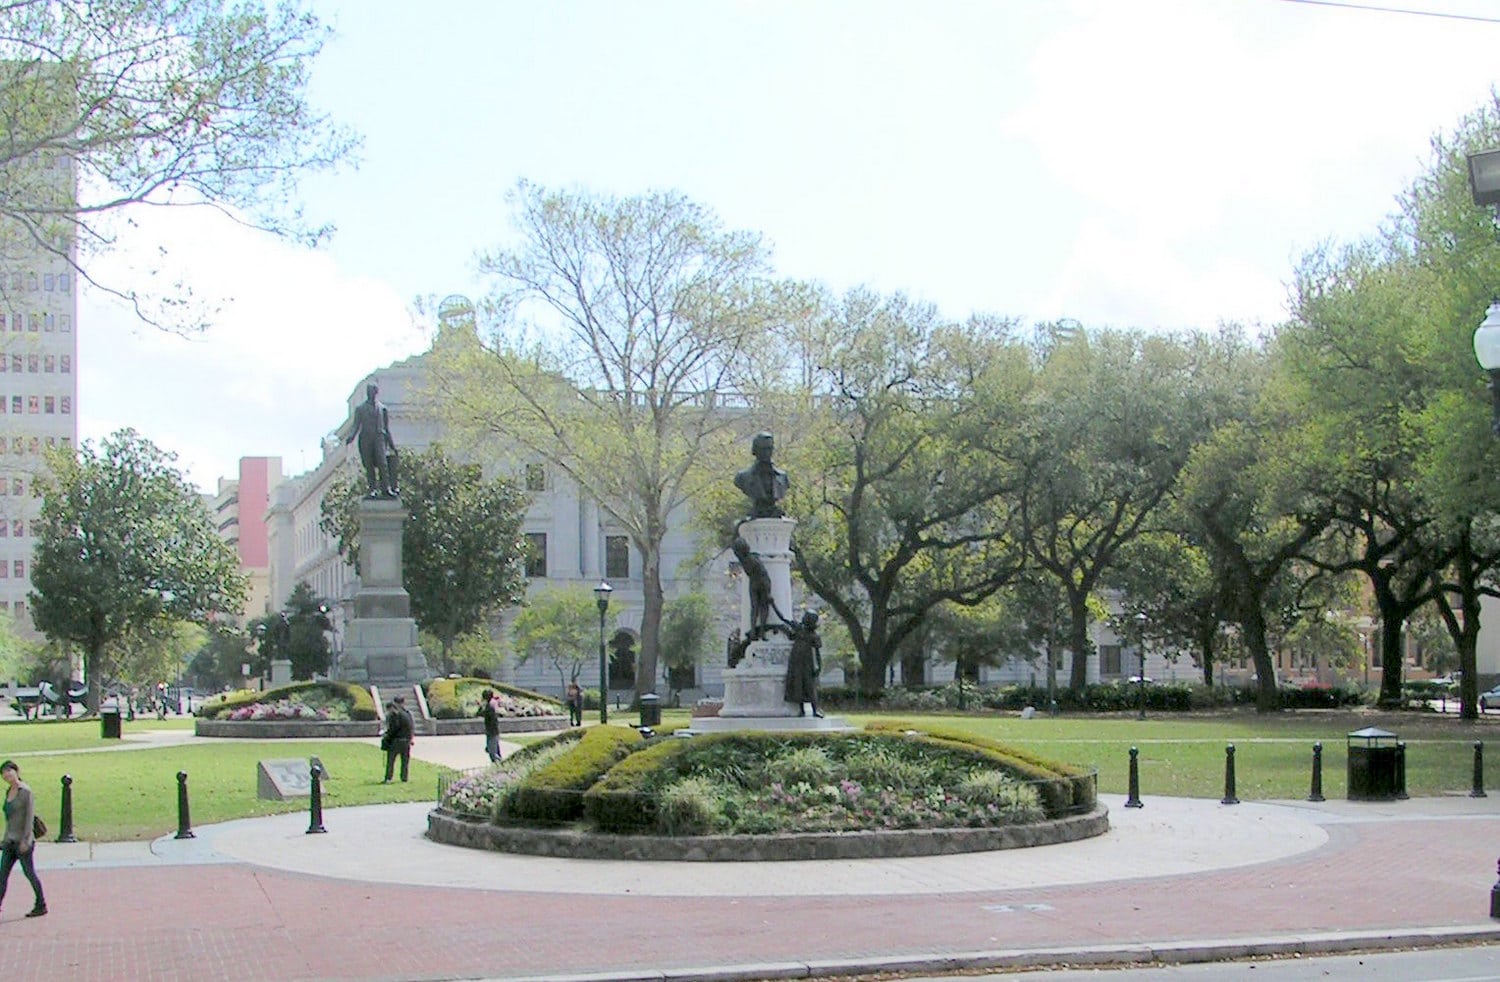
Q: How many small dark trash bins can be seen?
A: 3